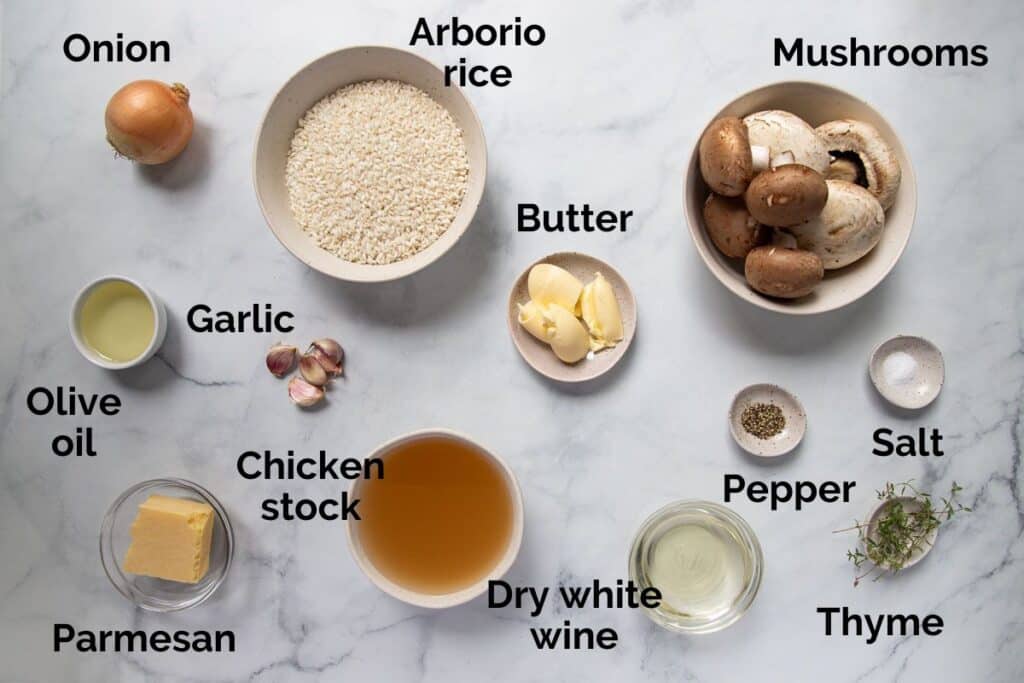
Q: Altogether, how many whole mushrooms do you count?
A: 7